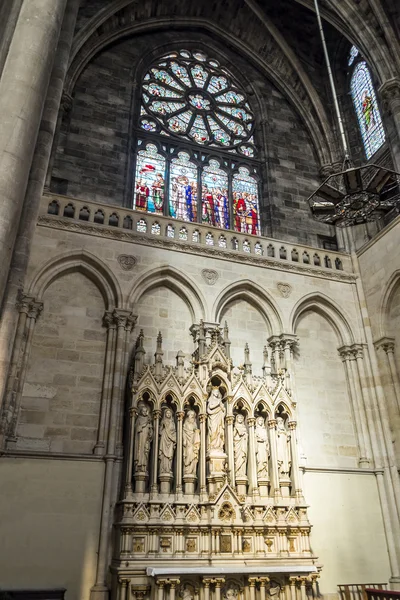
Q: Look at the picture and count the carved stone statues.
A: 7